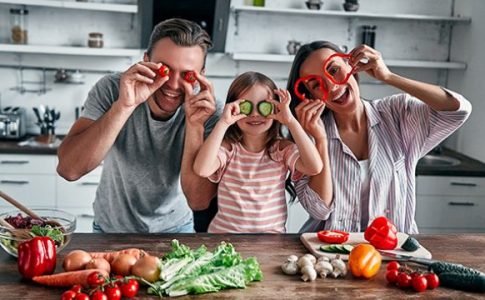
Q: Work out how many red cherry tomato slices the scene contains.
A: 2